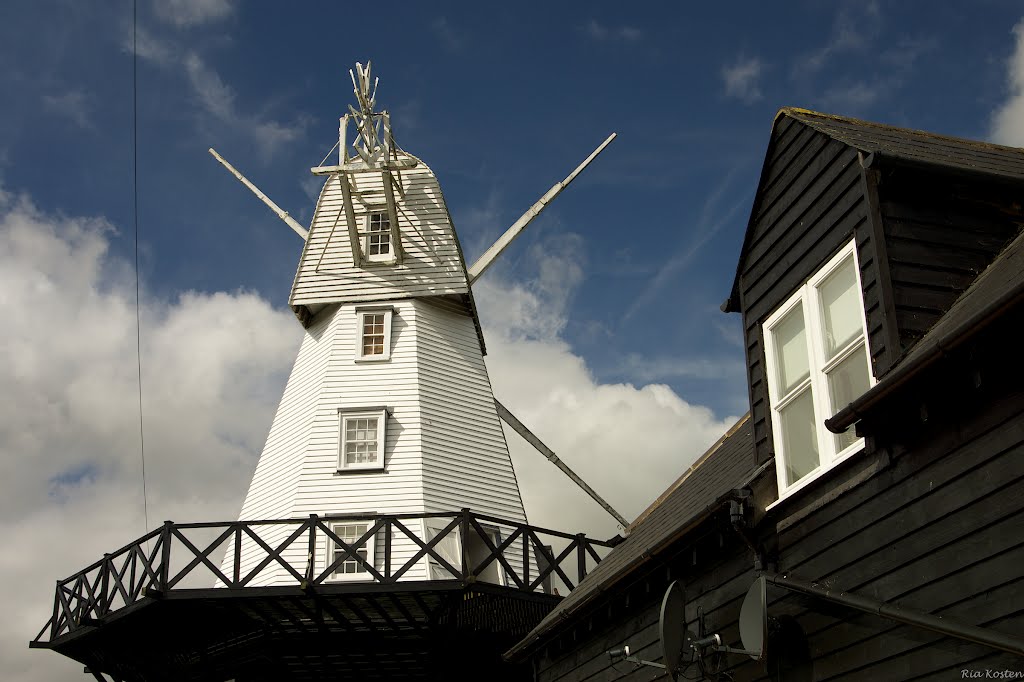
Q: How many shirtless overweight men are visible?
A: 0